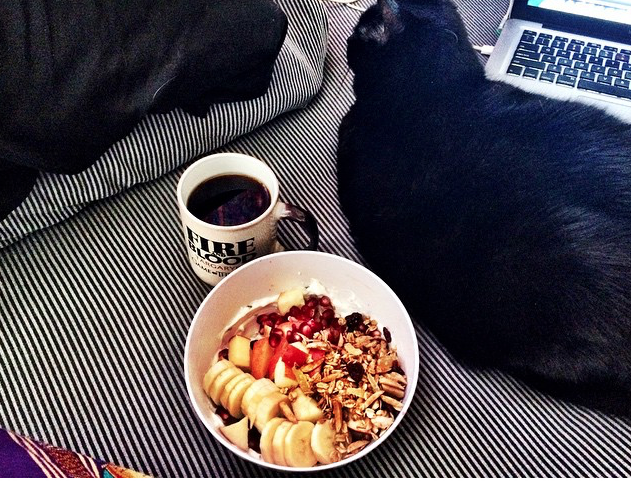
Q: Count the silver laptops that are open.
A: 1